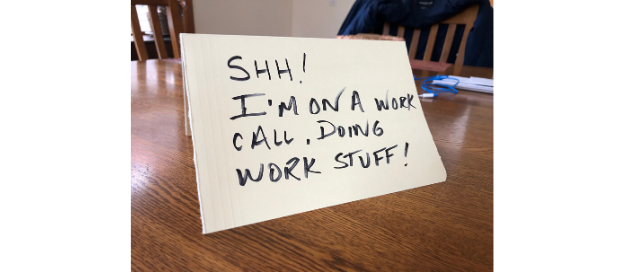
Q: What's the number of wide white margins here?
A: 2